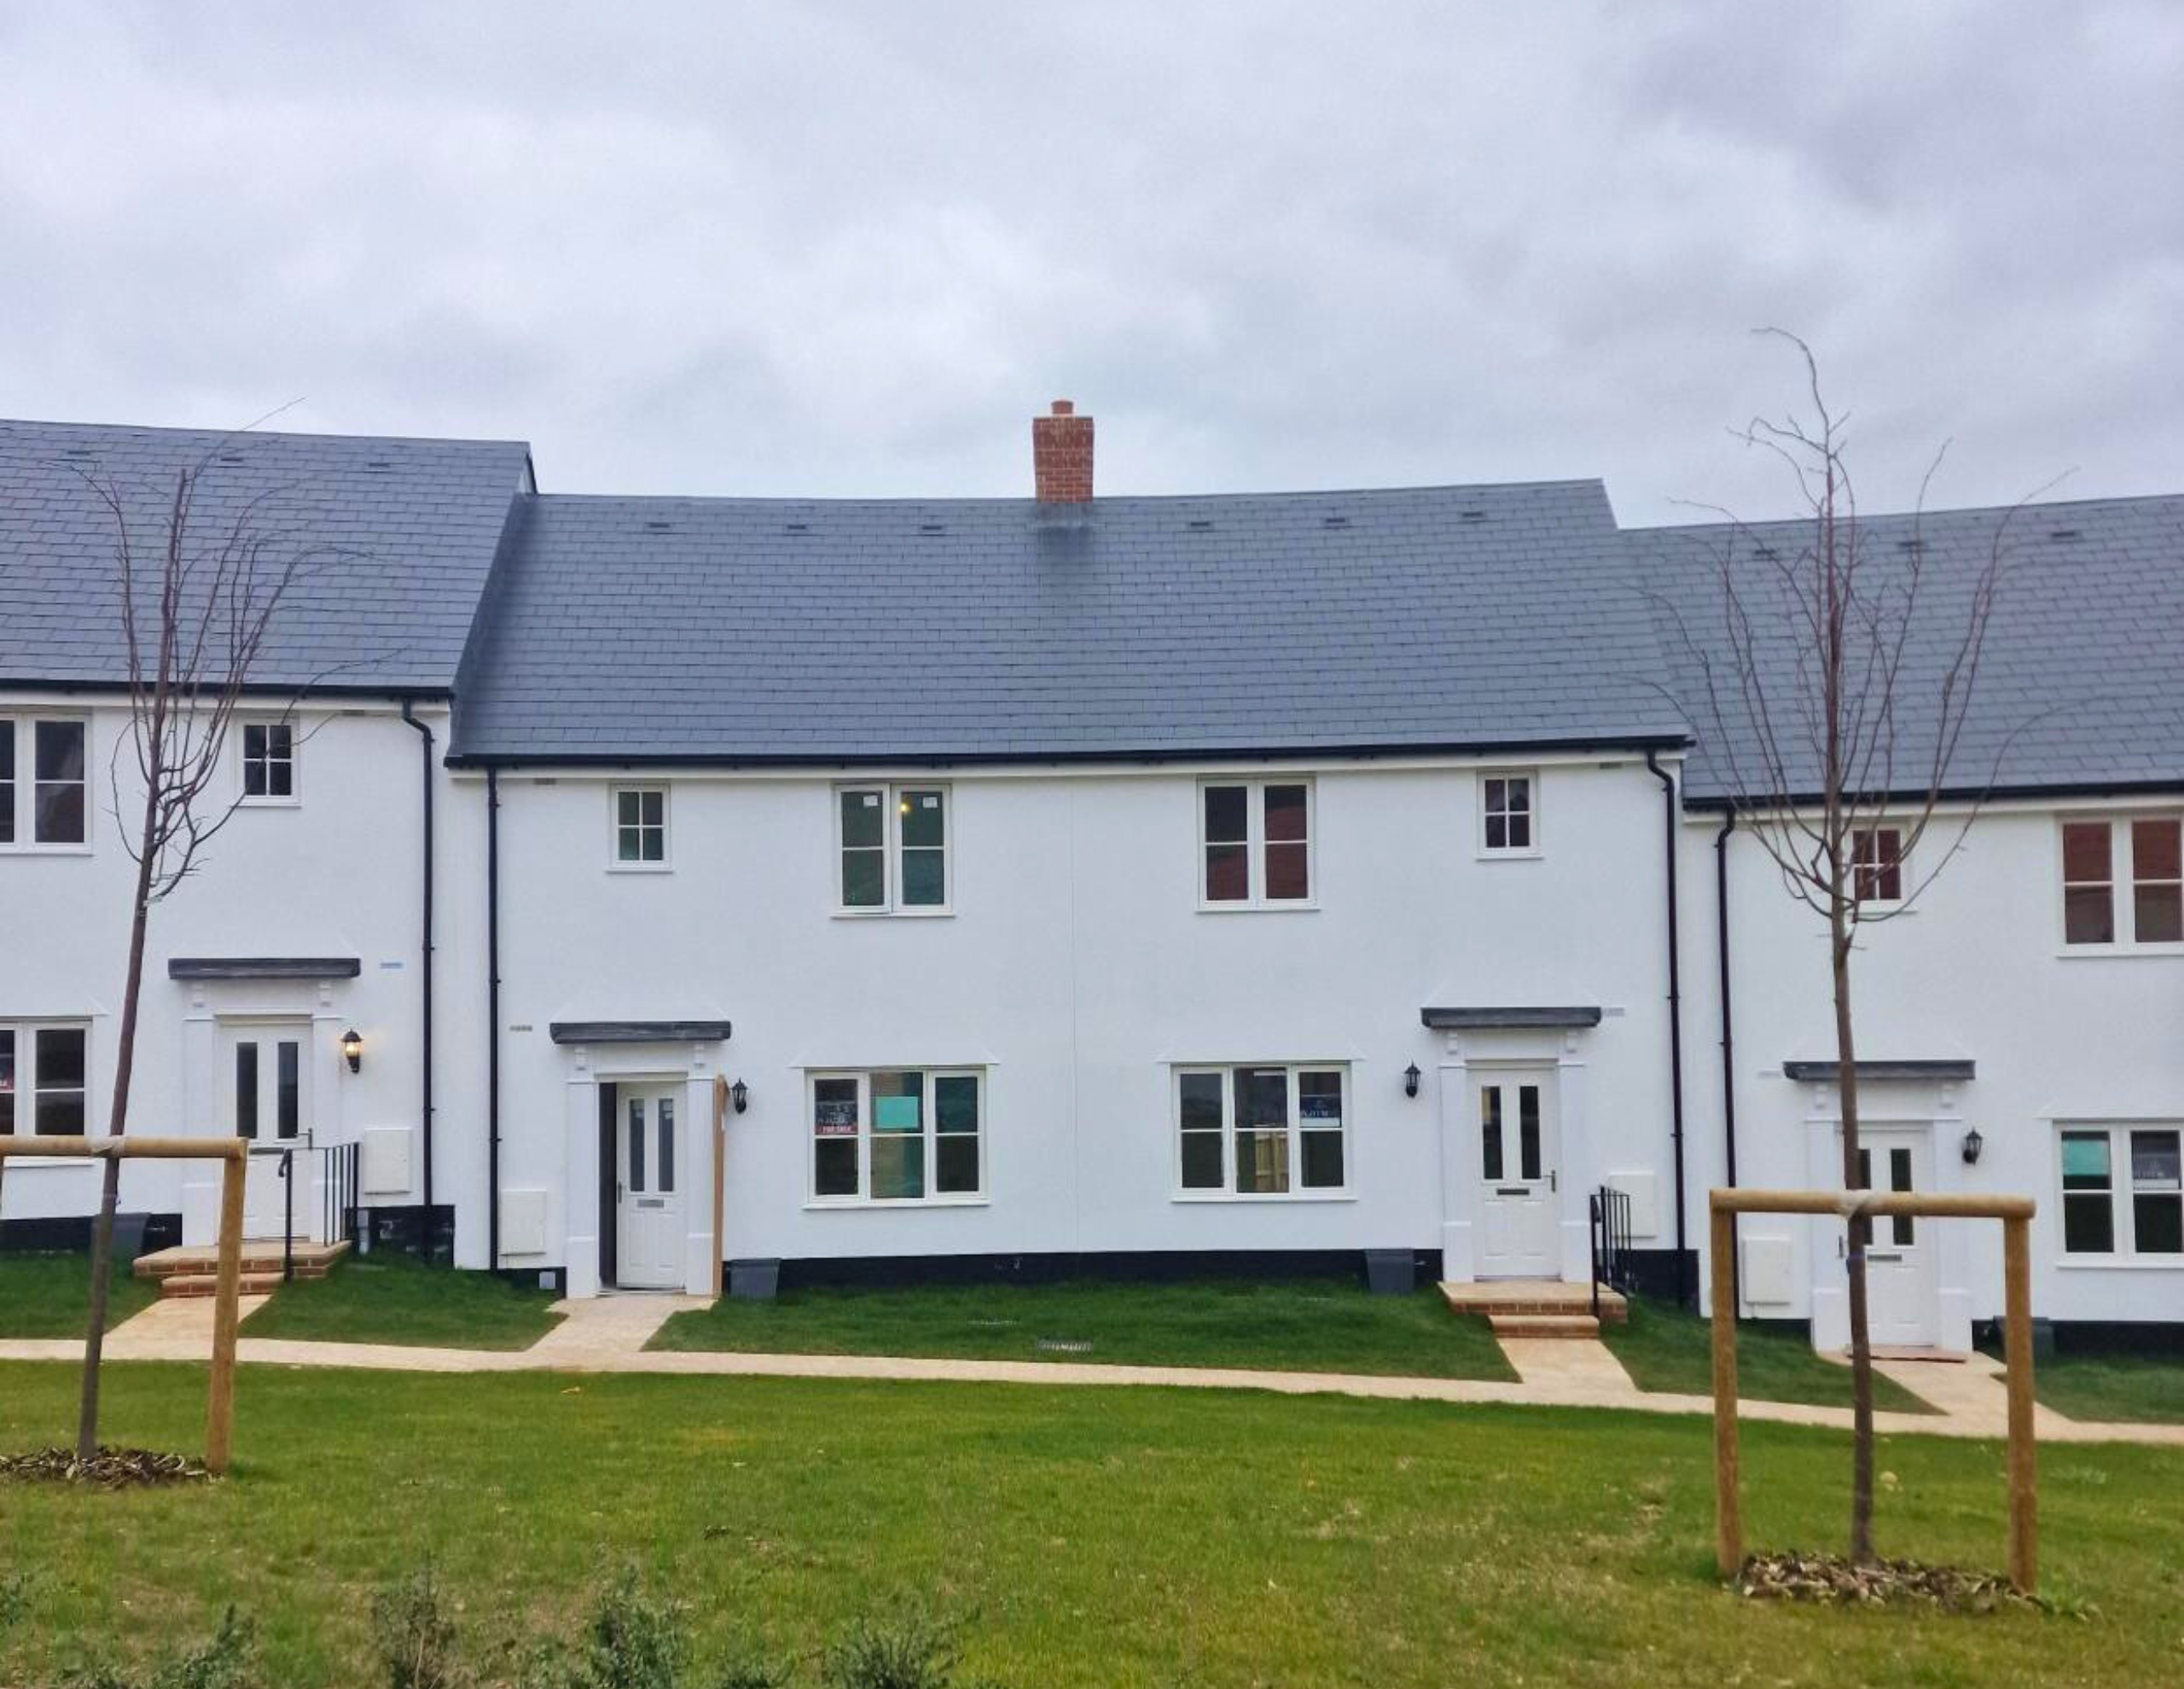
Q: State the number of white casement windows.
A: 12